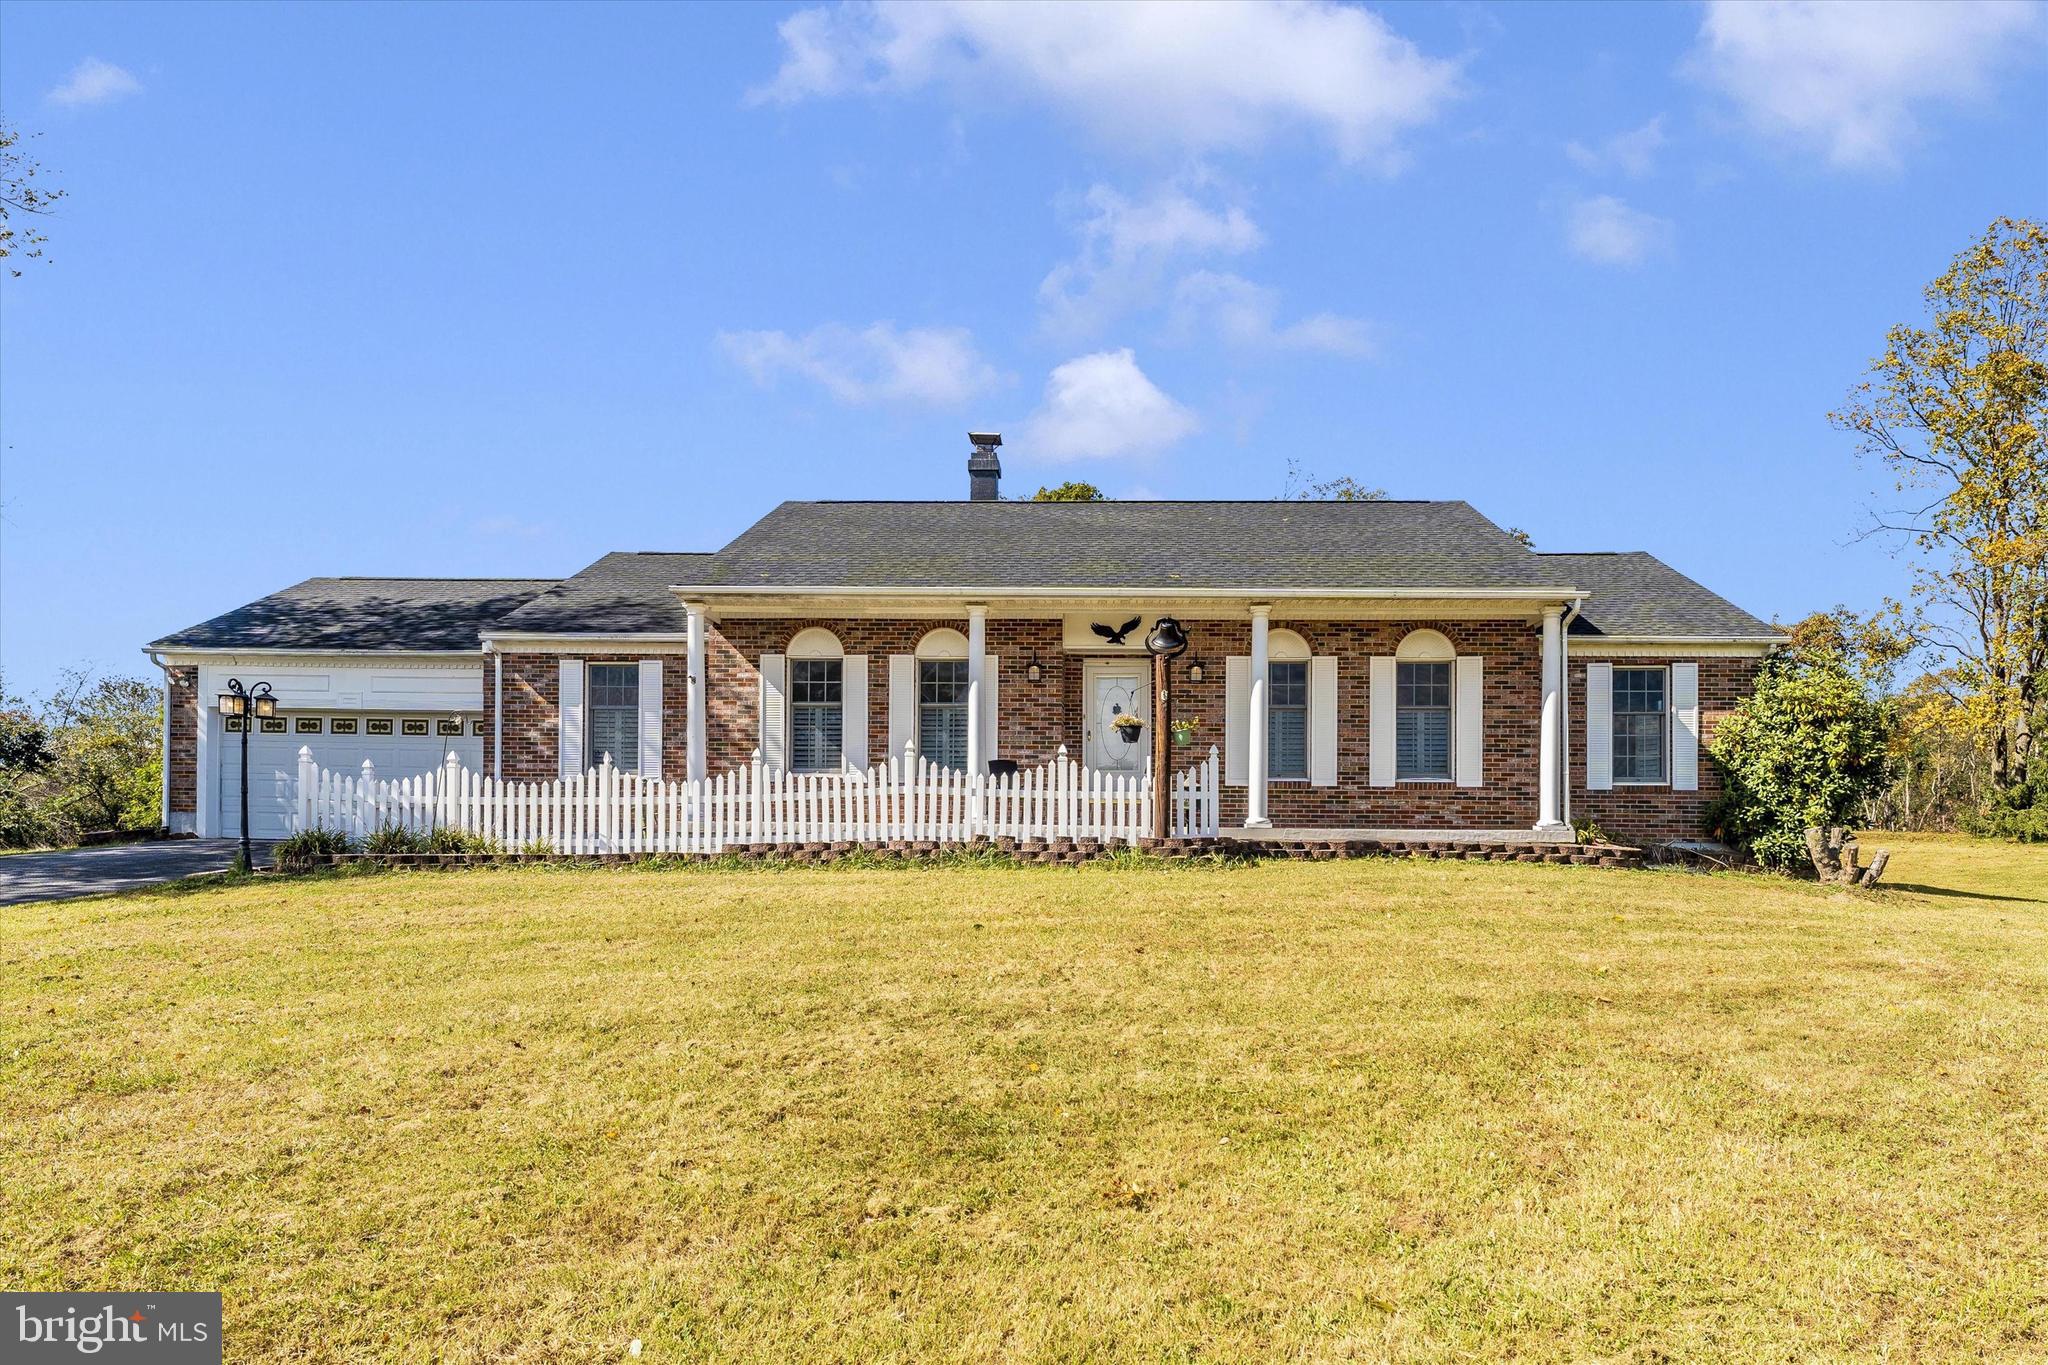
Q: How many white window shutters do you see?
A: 12